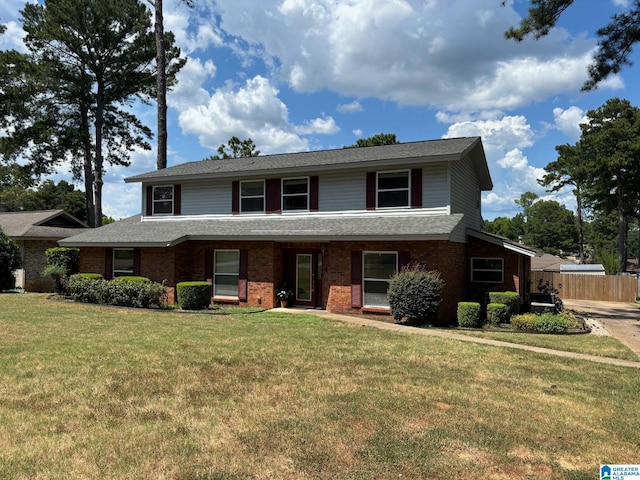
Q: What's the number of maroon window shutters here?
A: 14